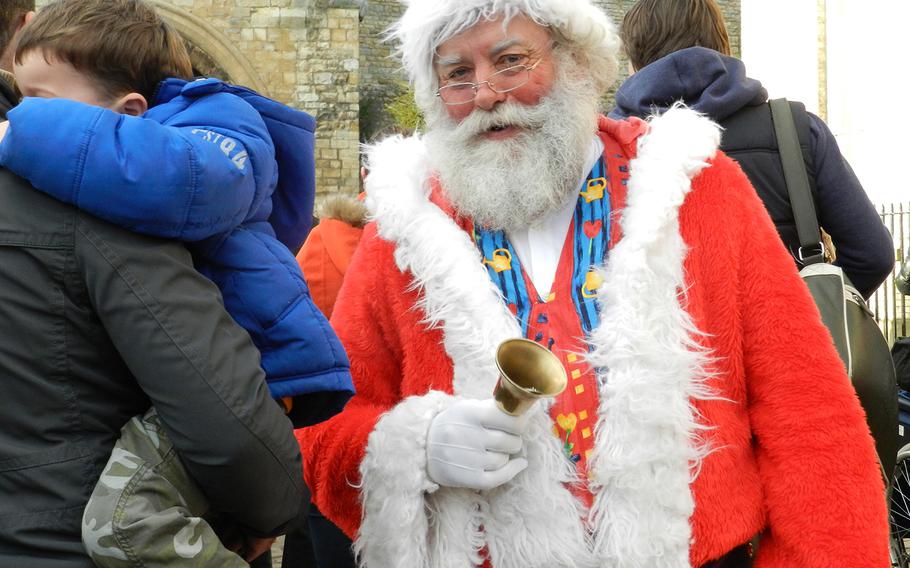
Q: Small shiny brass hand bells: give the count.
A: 1